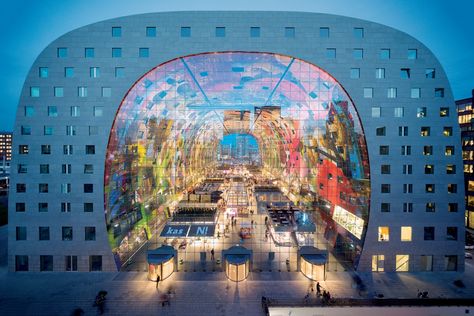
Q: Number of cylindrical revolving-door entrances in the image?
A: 3